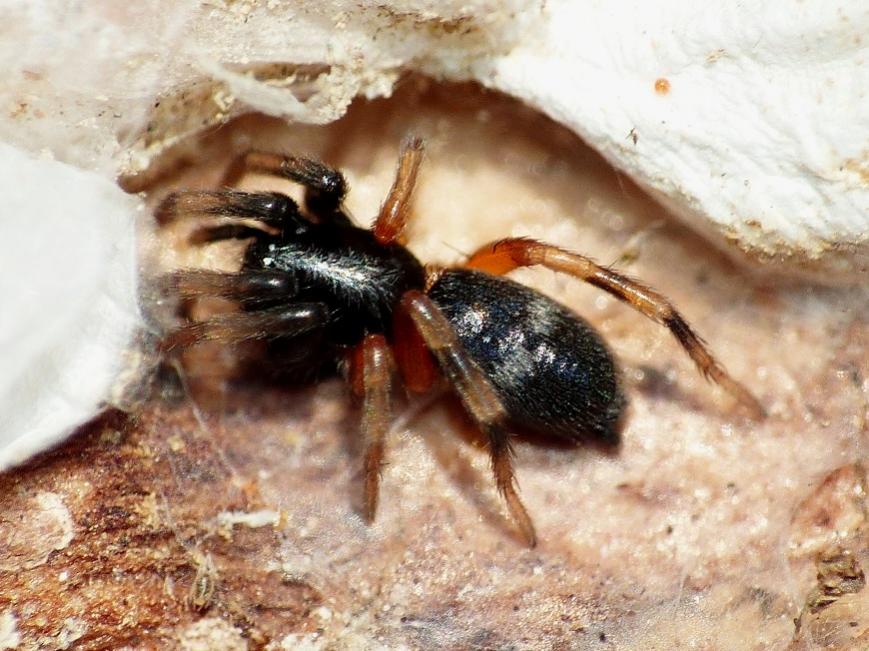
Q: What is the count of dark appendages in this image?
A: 5